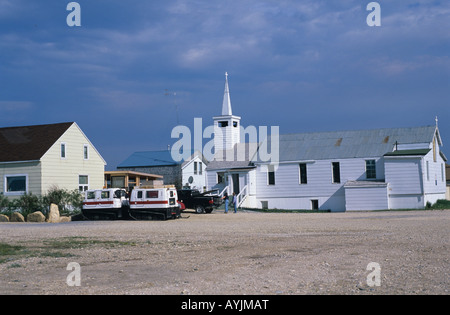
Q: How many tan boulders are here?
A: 5